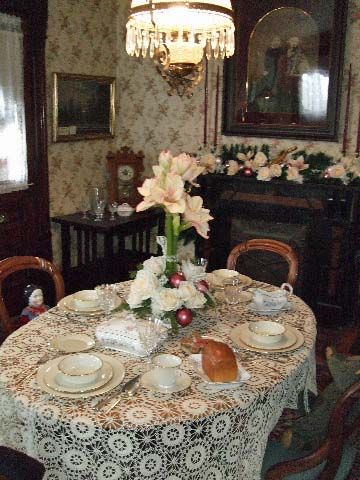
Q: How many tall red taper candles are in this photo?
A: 4